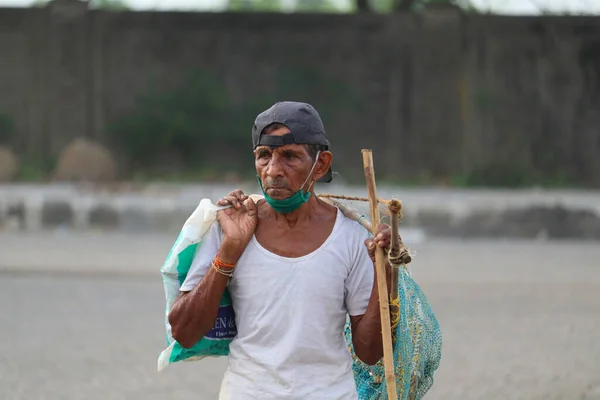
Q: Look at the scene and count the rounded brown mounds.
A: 2